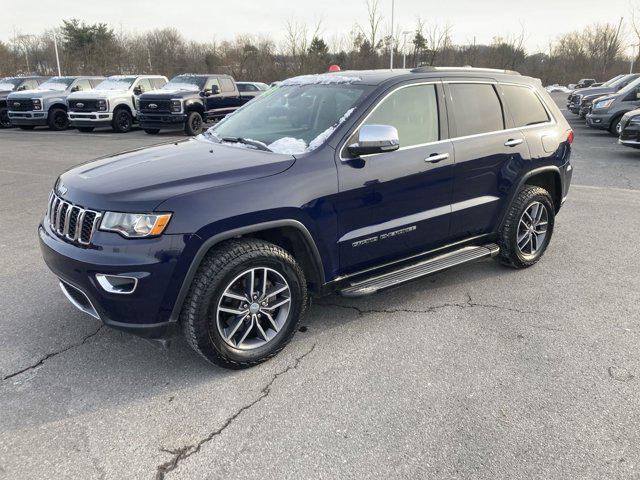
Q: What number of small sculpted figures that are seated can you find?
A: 0